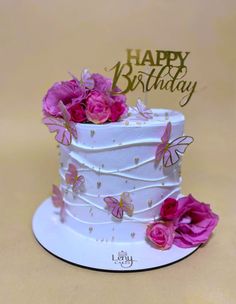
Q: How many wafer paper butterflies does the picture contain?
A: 7